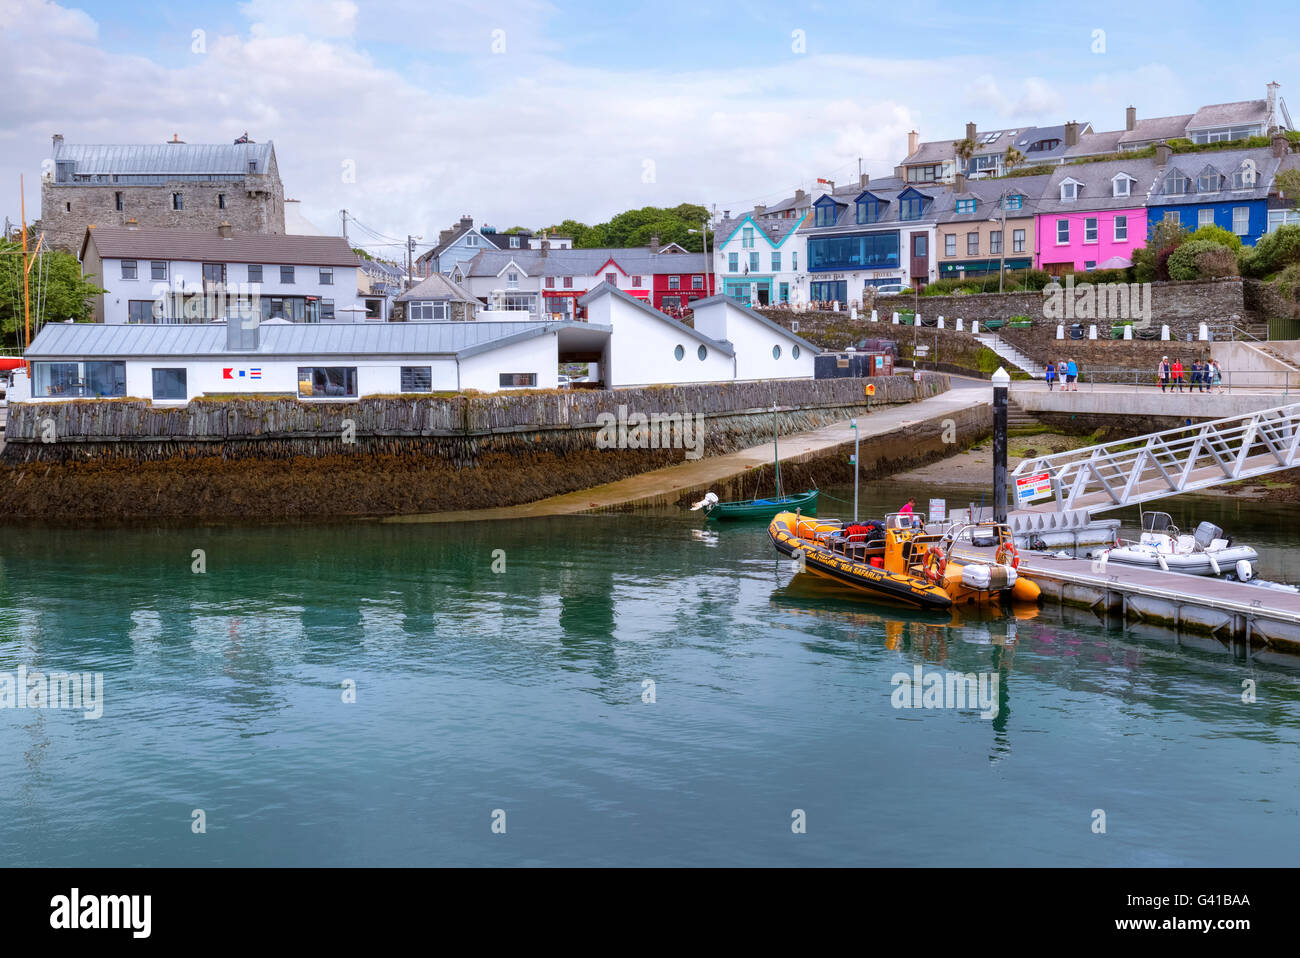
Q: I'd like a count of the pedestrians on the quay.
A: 8